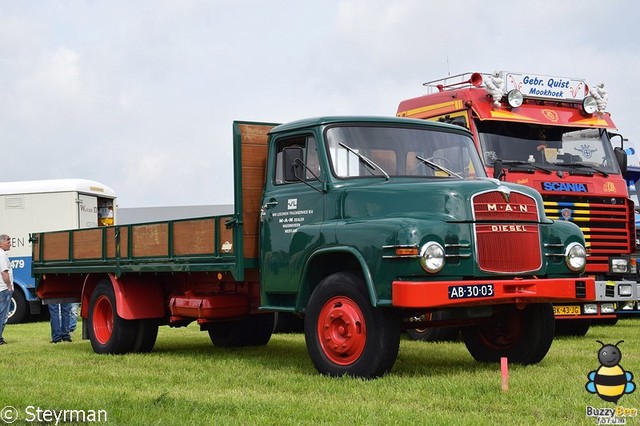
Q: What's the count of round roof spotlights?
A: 2